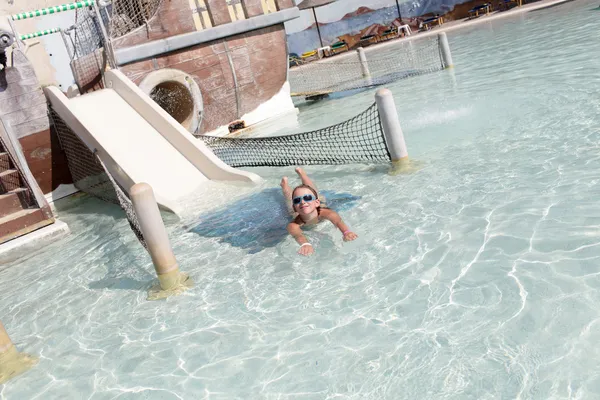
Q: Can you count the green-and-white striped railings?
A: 2